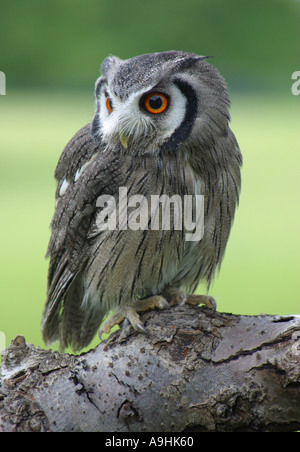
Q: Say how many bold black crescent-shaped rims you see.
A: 2